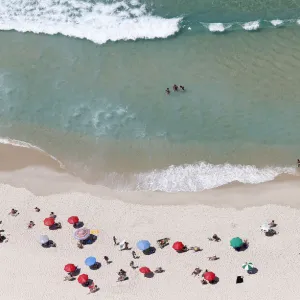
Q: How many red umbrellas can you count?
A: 7